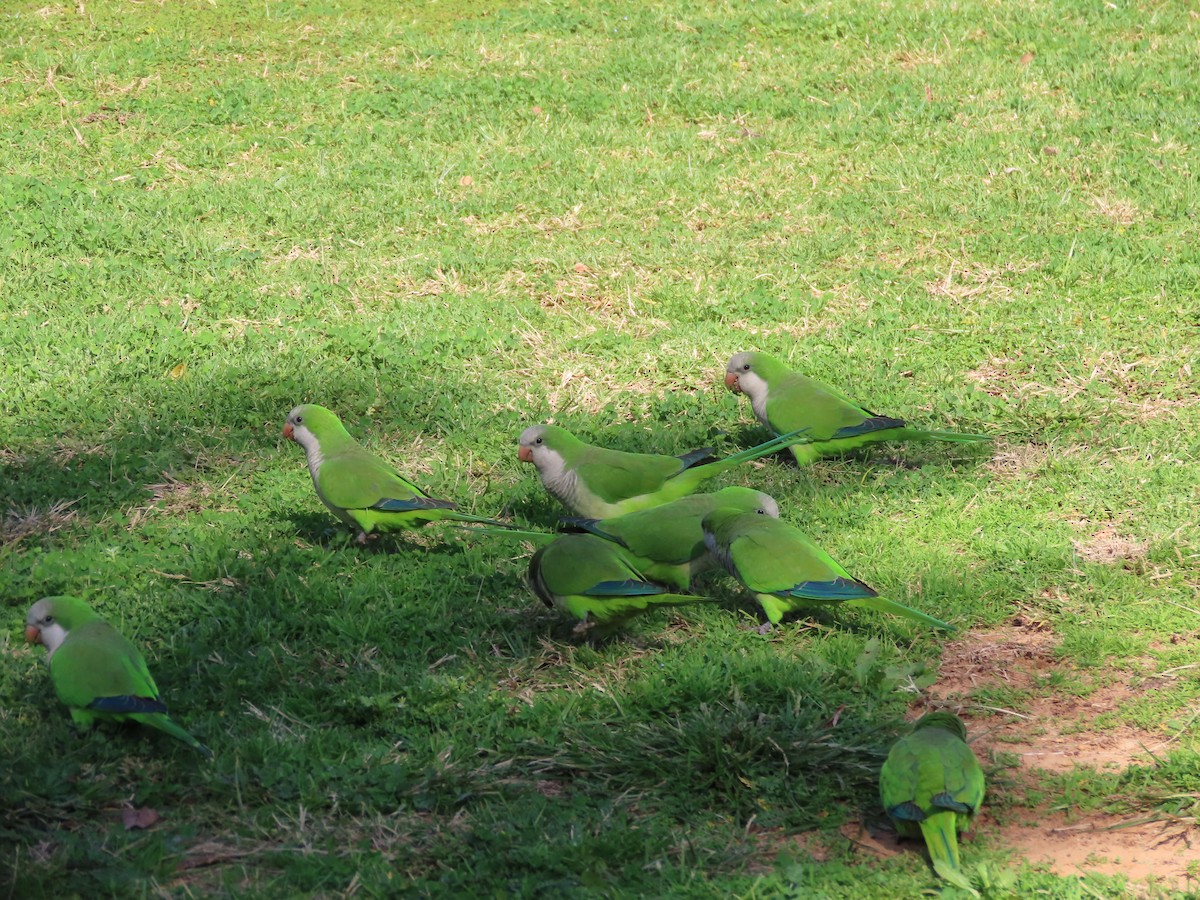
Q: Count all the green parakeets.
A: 8